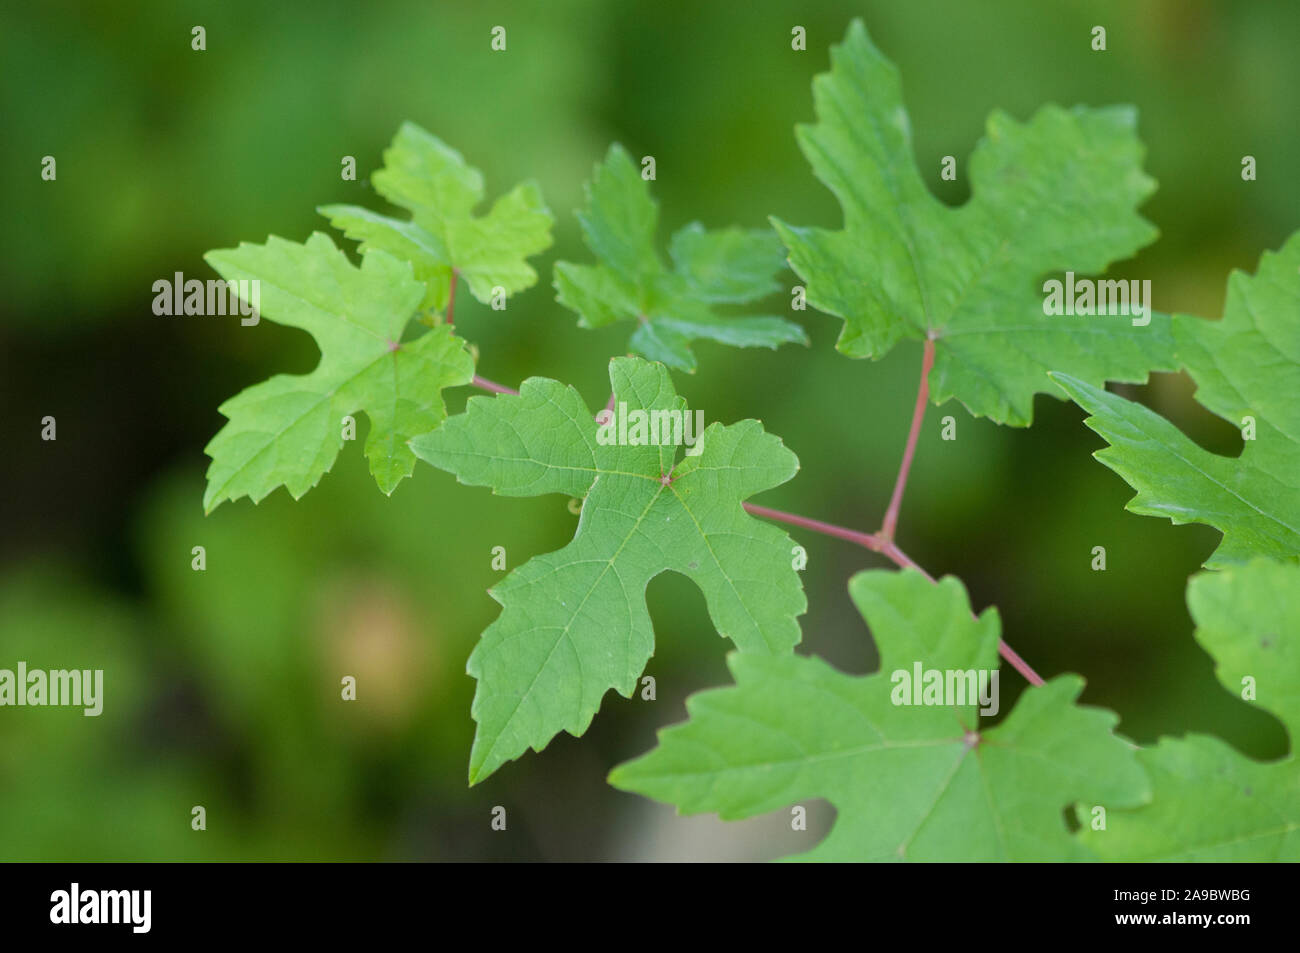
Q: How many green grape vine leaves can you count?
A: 8